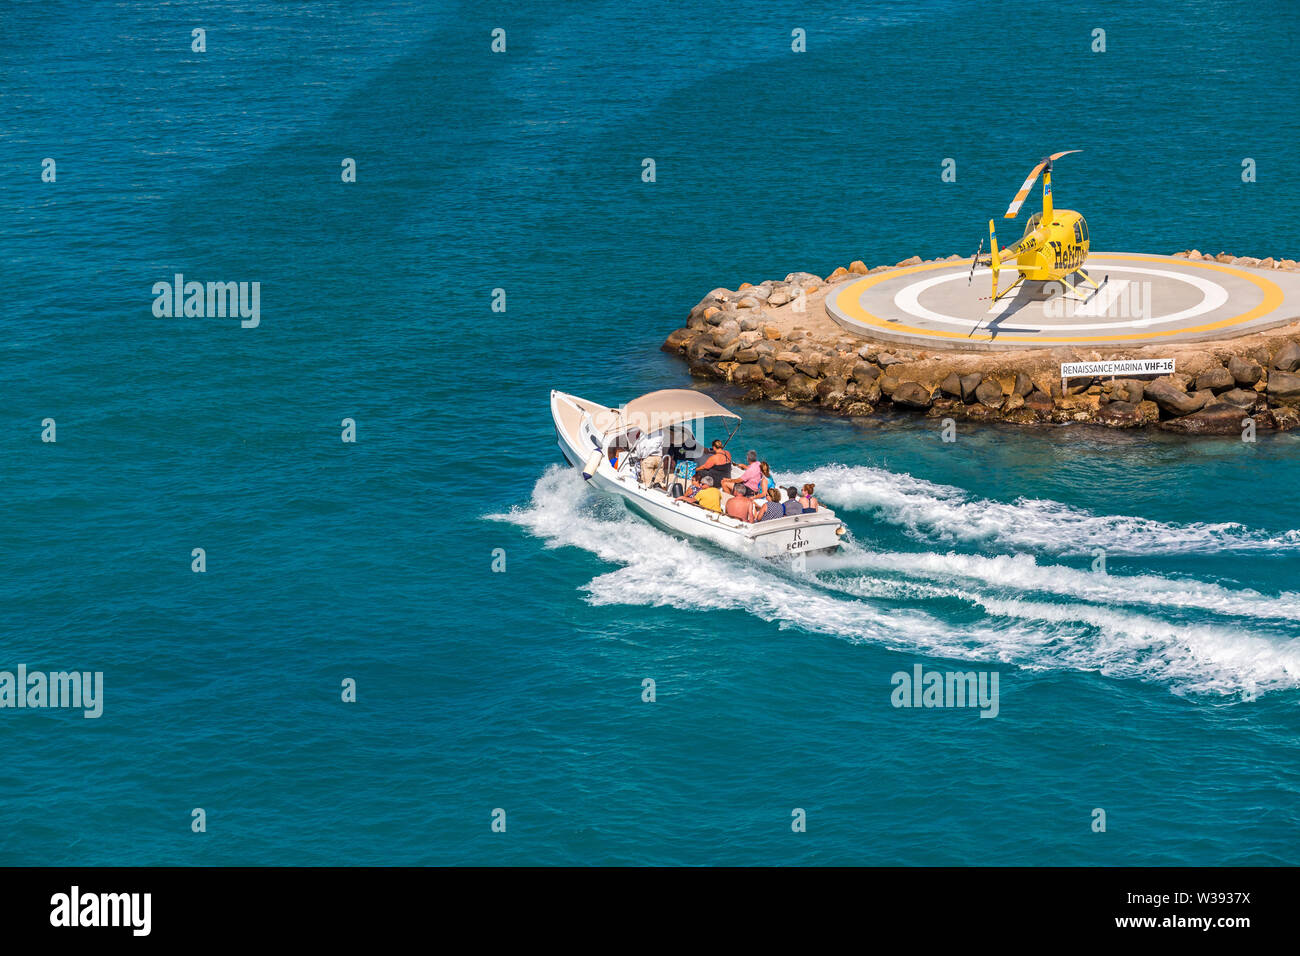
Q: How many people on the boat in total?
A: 10